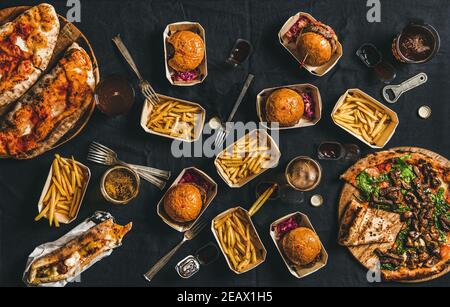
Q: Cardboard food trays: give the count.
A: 10